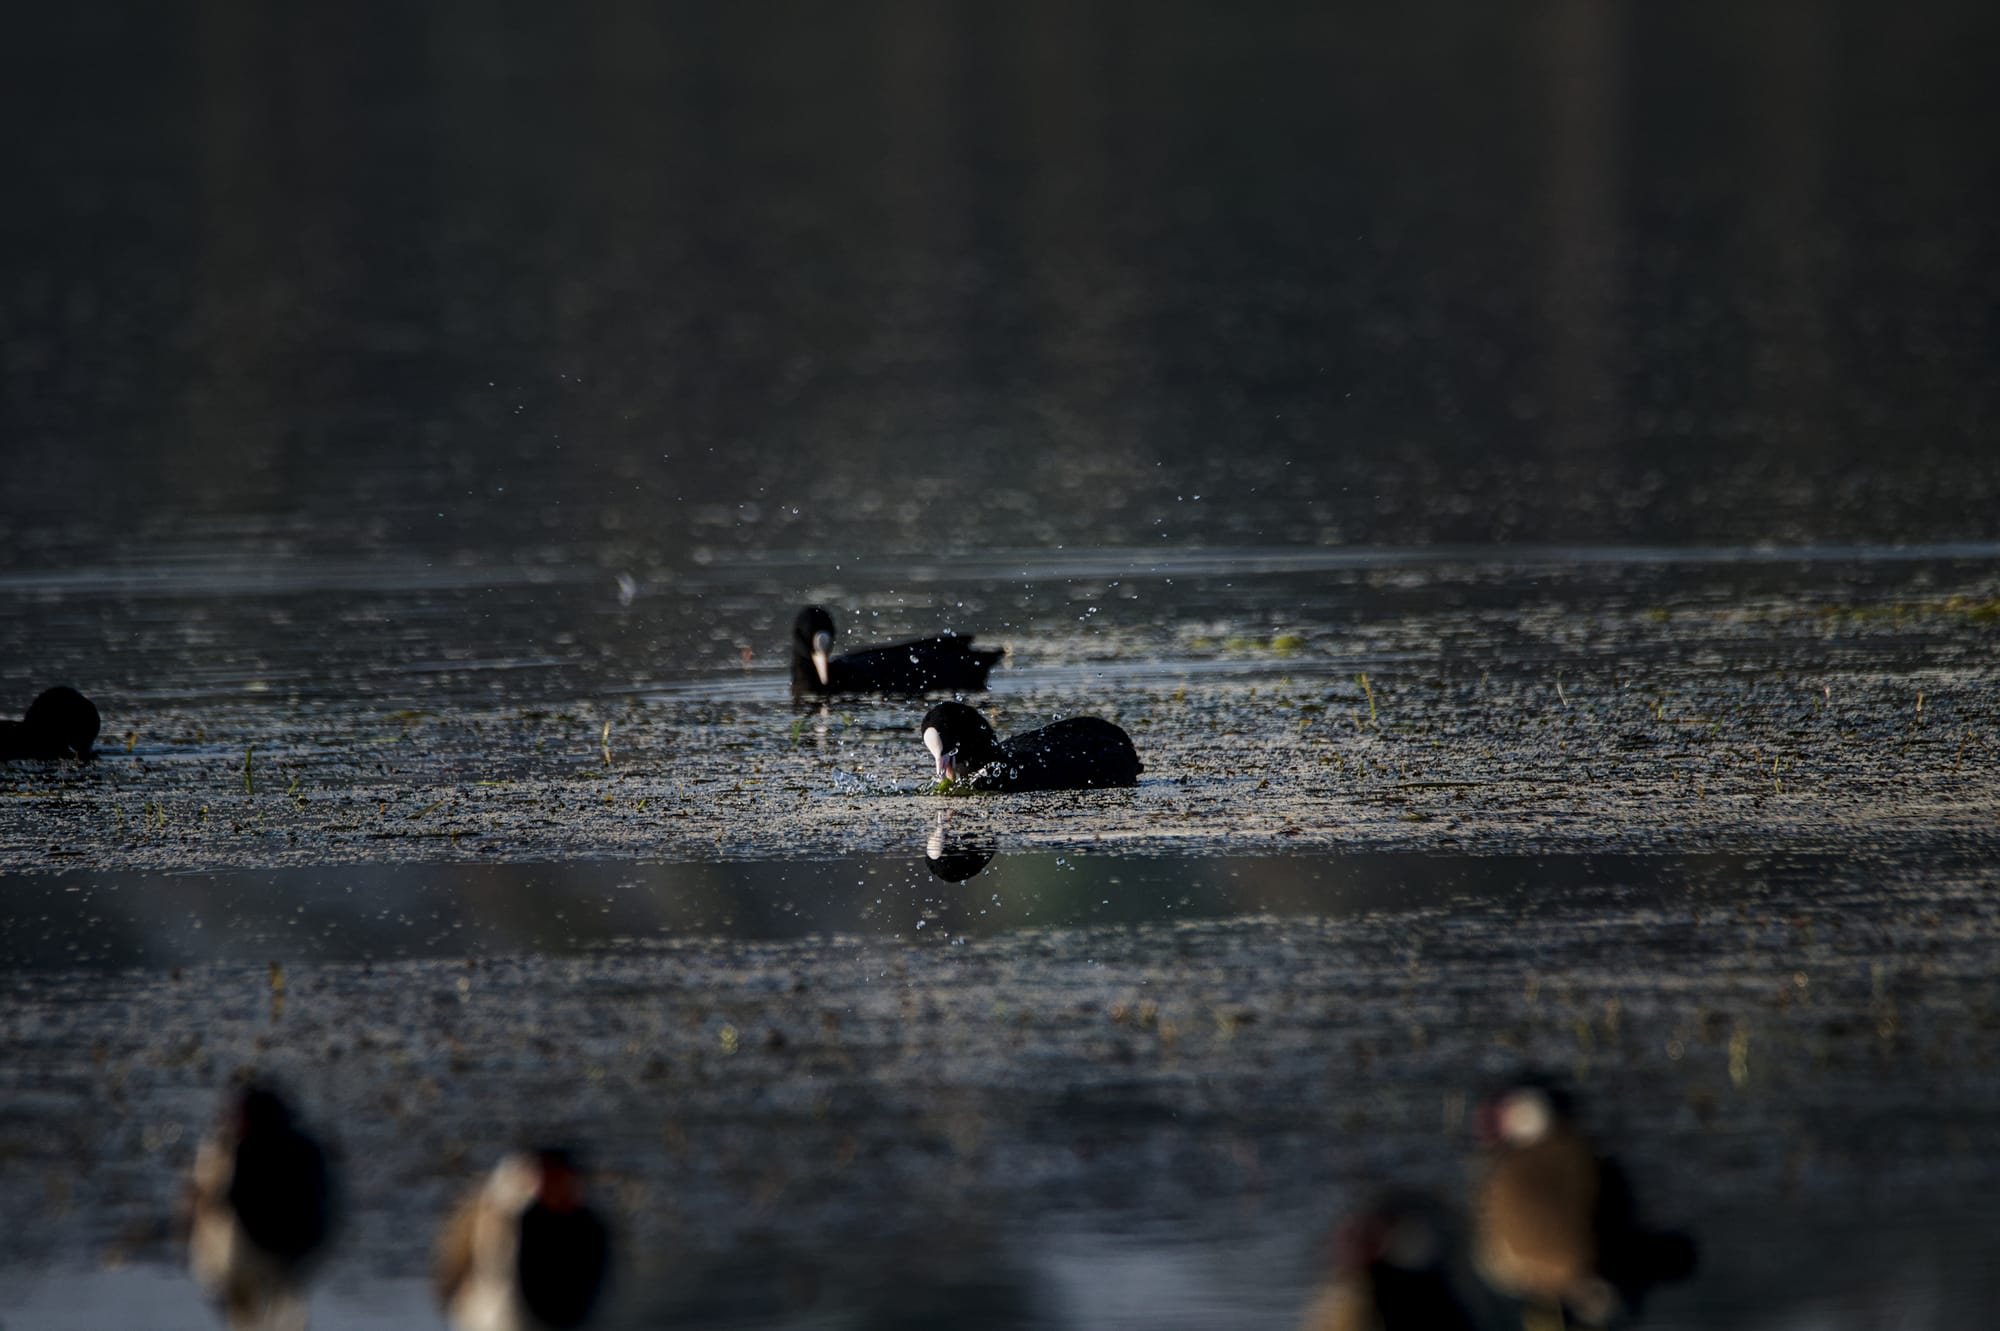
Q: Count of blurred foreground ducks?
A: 4